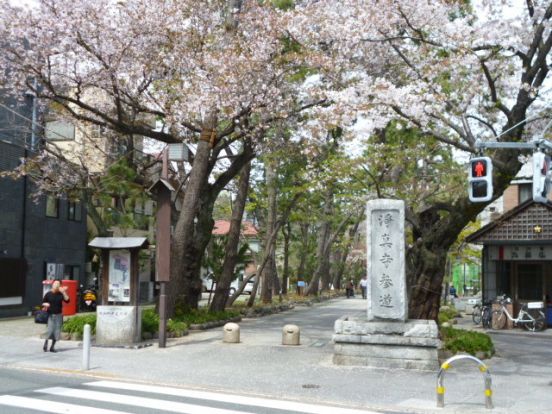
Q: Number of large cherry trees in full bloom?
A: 2